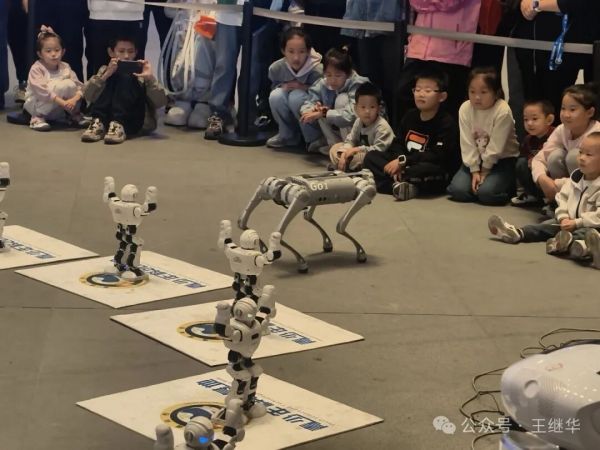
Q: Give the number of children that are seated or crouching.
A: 10